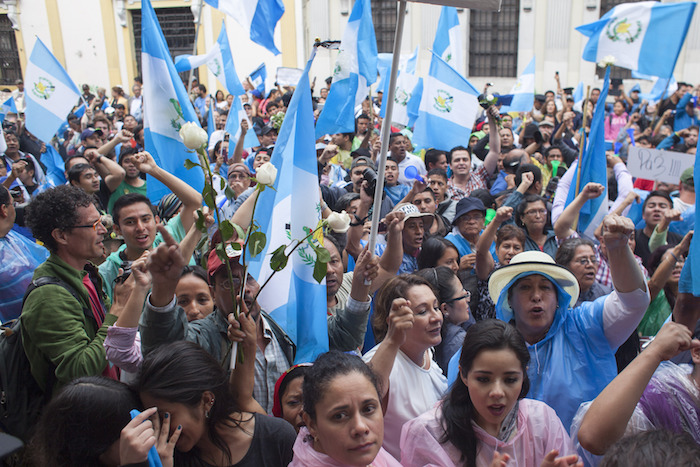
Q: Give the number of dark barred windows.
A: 5